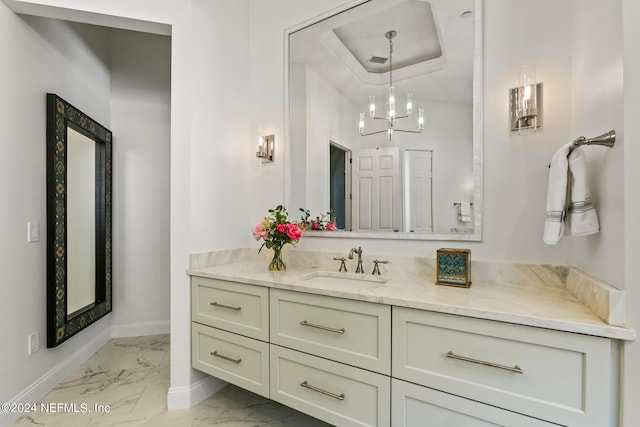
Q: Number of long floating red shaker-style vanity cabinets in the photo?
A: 0